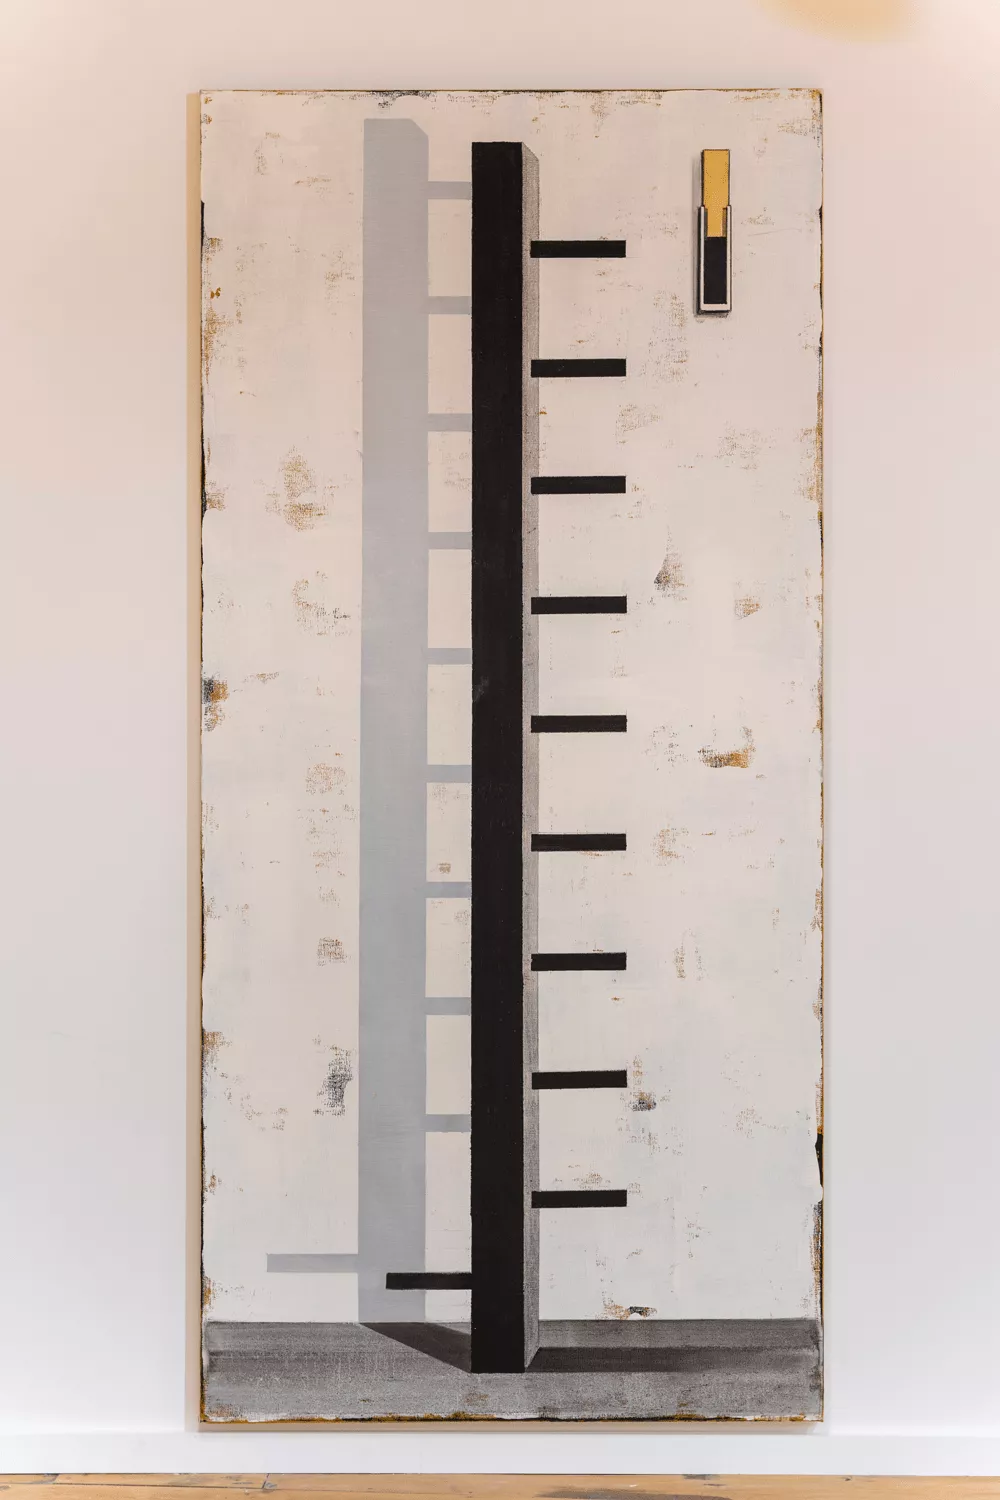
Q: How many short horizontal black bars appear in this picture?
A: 10